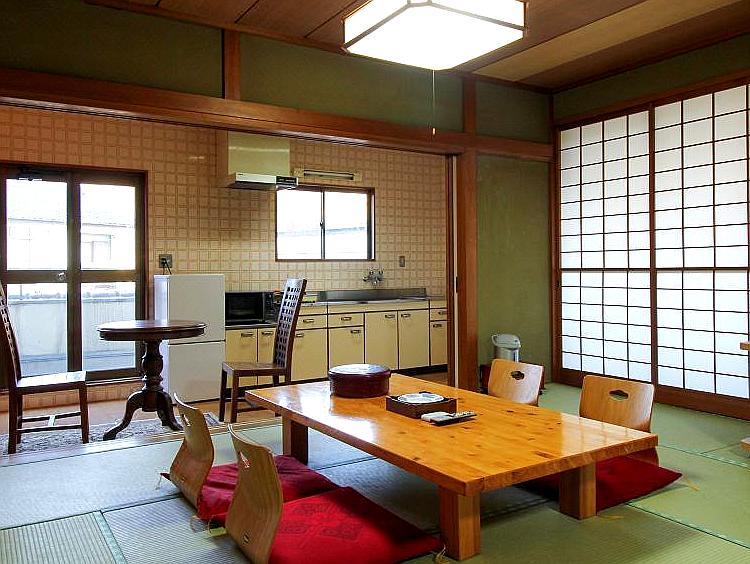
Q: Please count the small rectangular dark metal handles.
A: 10